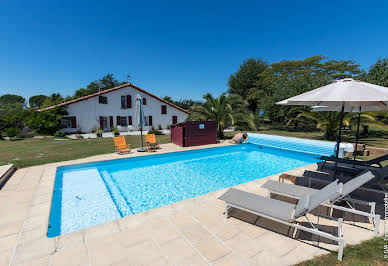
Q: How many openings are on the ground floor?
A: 5